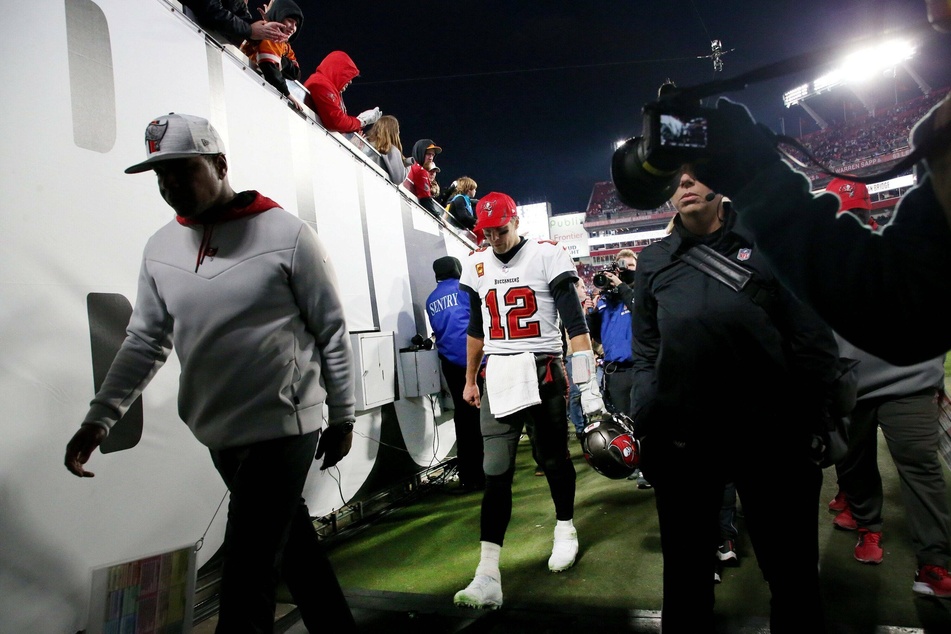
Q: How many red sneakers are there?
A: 4